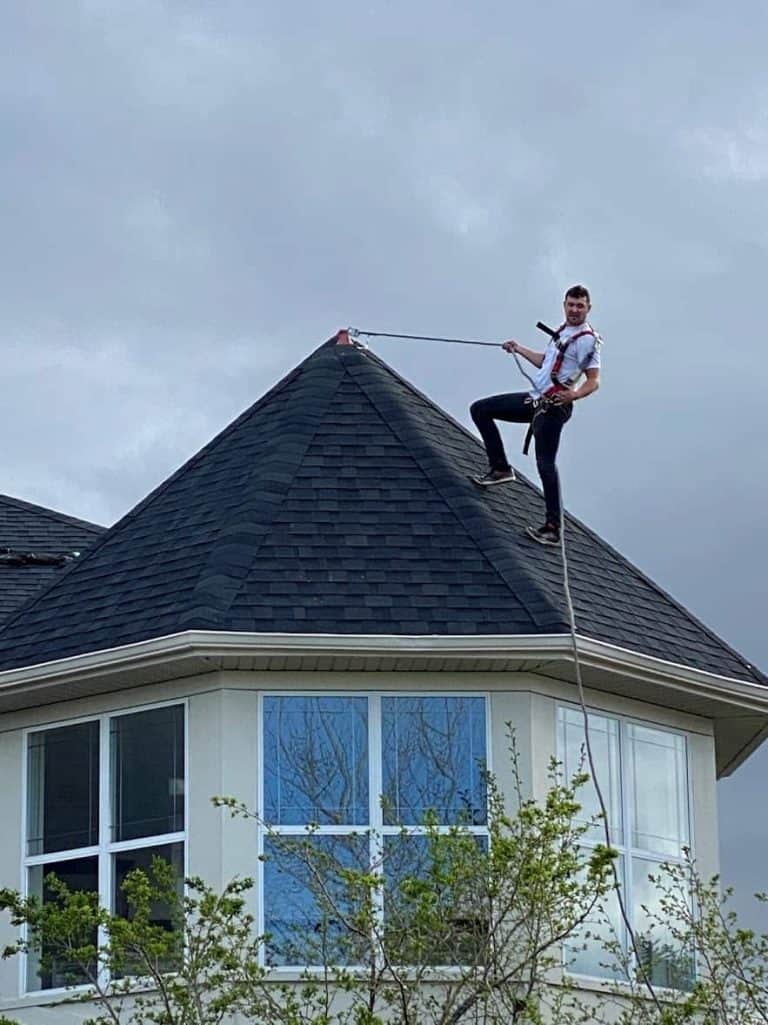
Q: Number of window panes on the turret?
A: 12